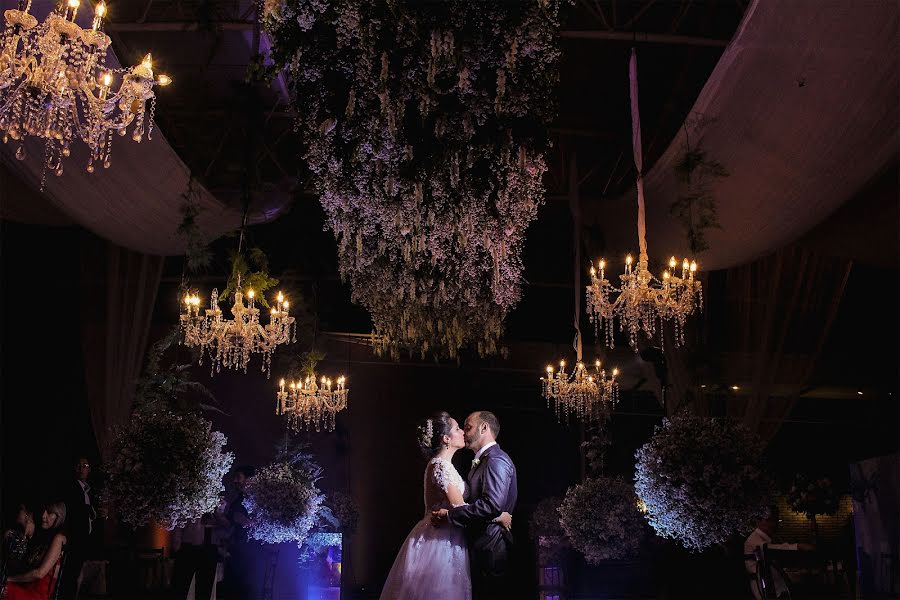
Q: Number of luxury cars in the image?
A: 0